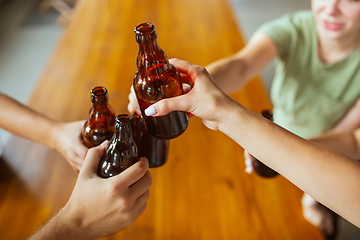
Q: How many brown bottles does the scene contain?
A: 5